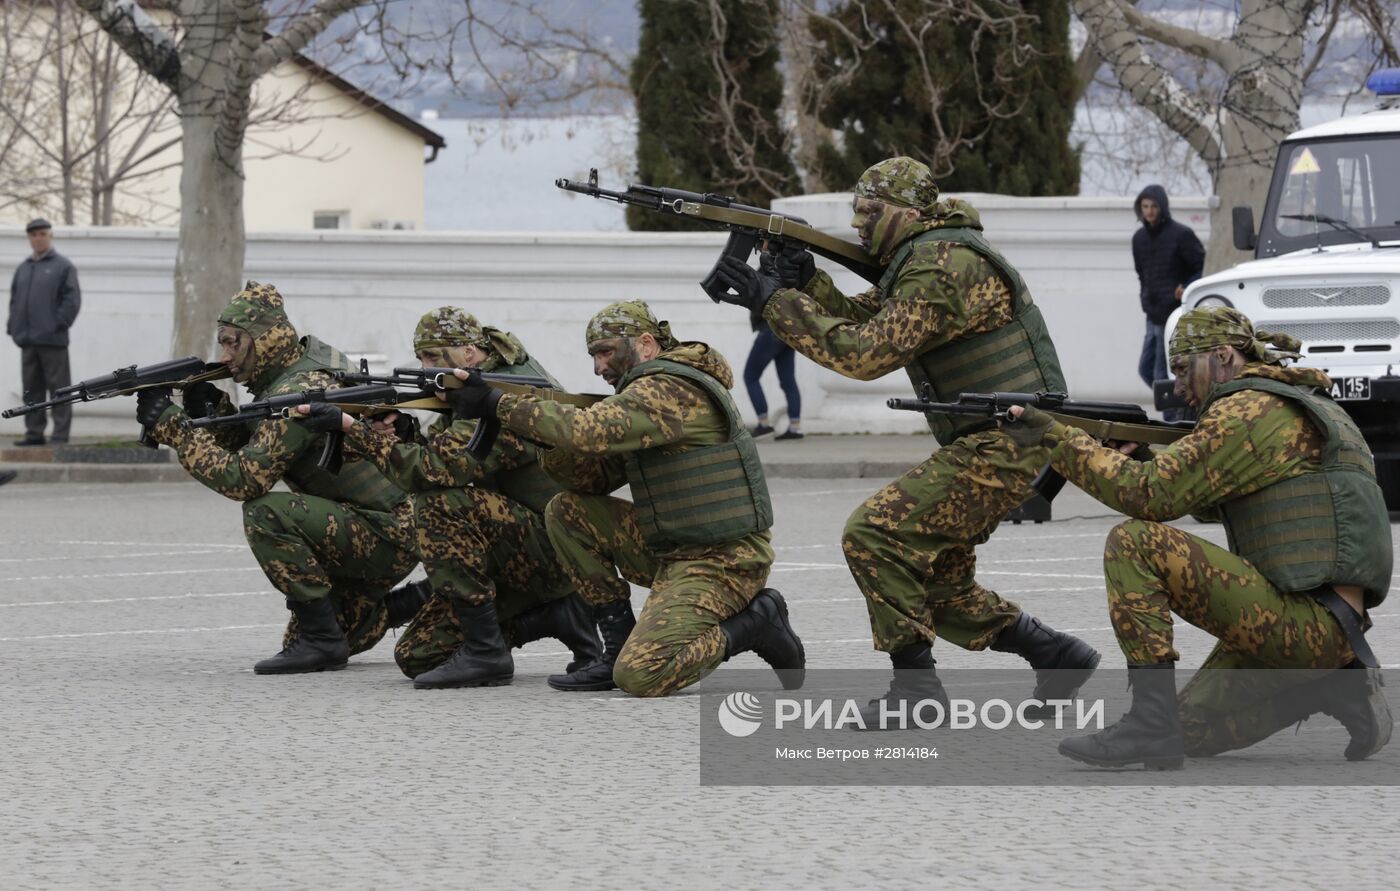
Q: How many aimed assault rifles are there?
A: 5